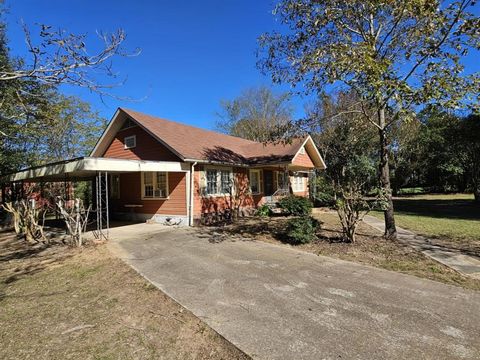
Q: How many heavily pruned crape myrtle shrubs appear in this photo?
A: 2